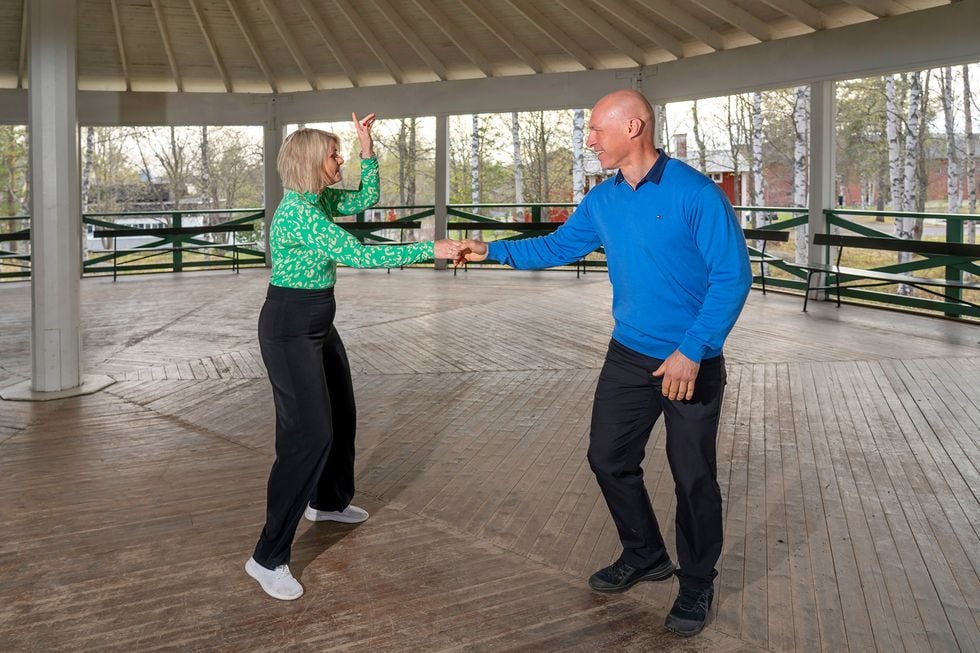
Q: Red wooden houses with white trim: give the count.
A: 1